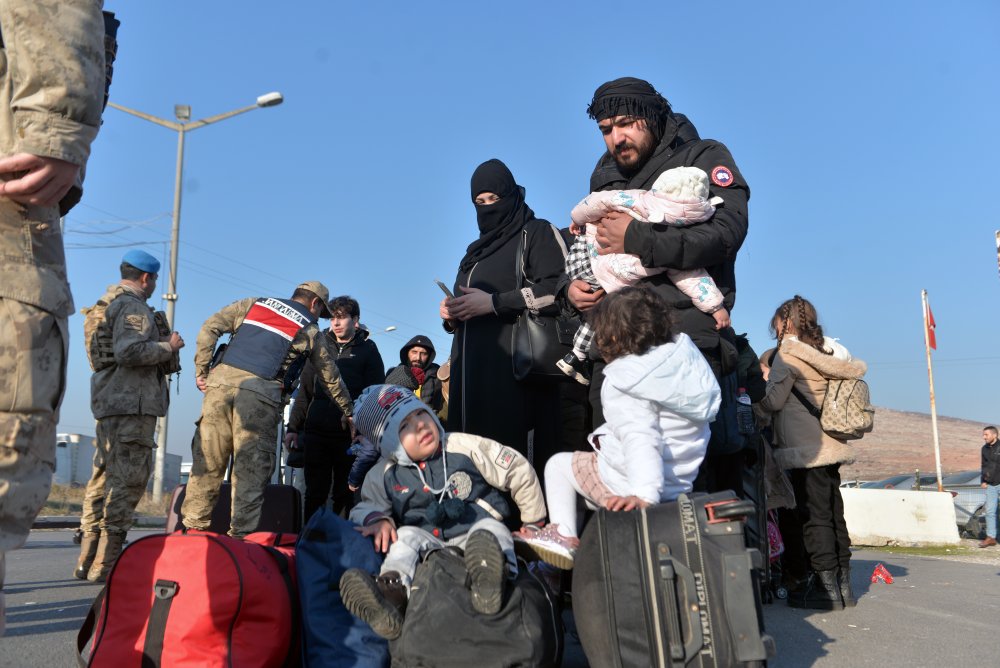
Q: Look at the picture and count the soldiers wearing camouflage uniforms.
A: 3